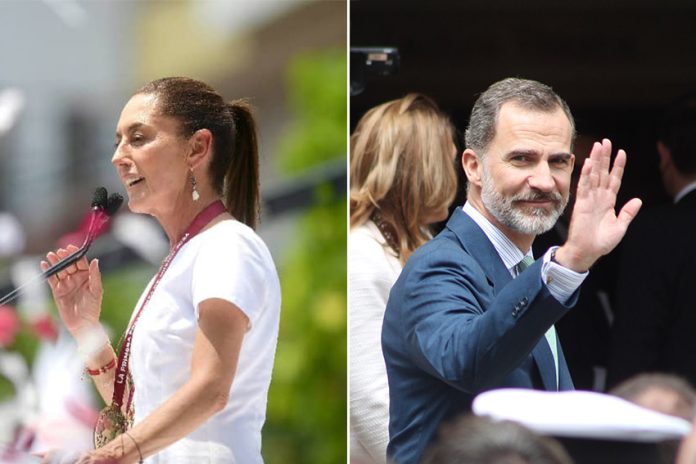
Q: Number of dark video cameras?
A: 1